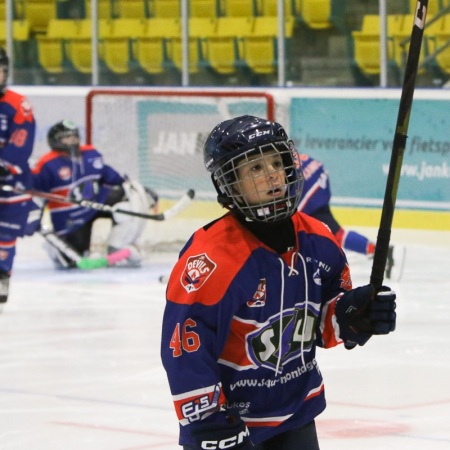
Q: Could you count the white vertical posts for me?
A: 5